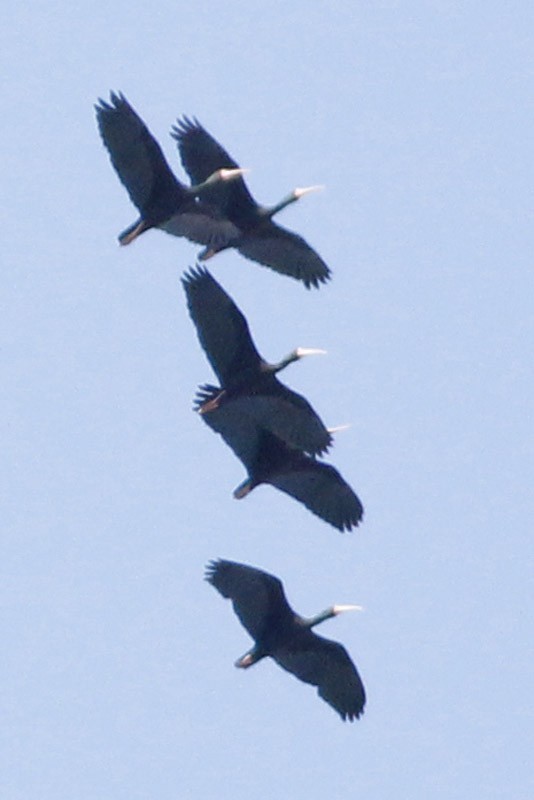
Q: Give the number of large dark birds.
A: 5